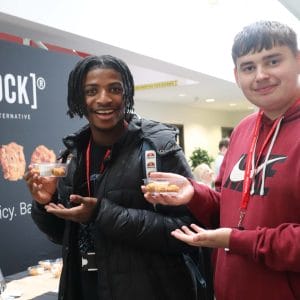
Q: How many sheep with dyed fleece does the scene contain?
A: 0